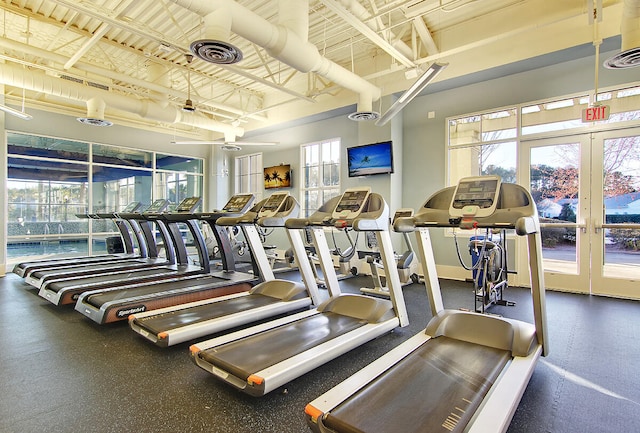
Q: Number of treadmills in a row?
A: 7